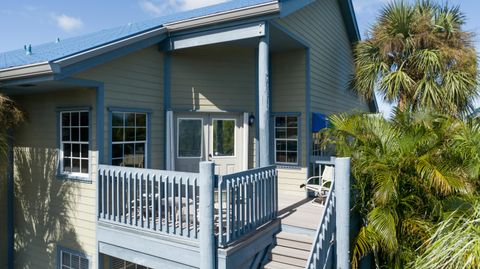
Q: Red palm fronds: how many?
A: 0